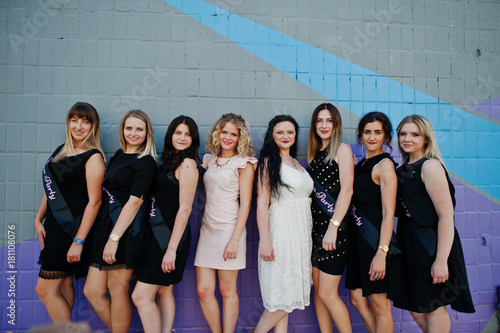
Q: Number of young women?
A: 8